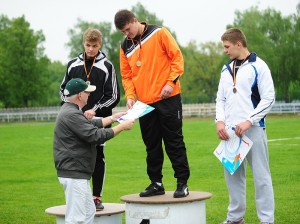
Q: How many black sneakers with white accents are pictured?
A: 2